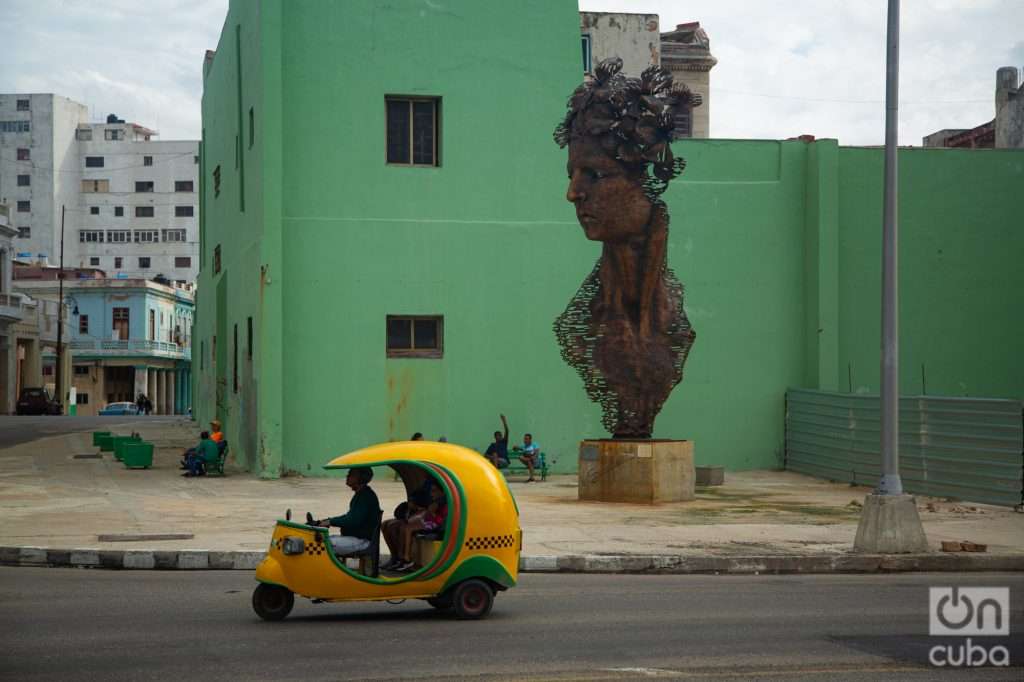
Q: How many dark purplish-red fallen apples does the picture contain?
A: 0